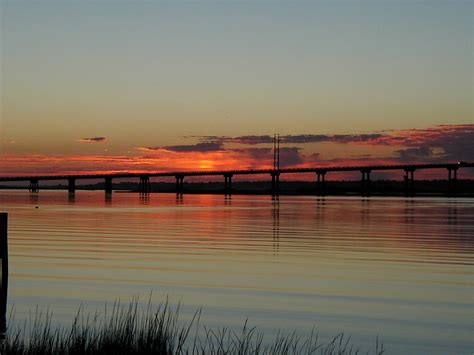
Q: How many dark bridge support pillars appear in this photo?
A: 11